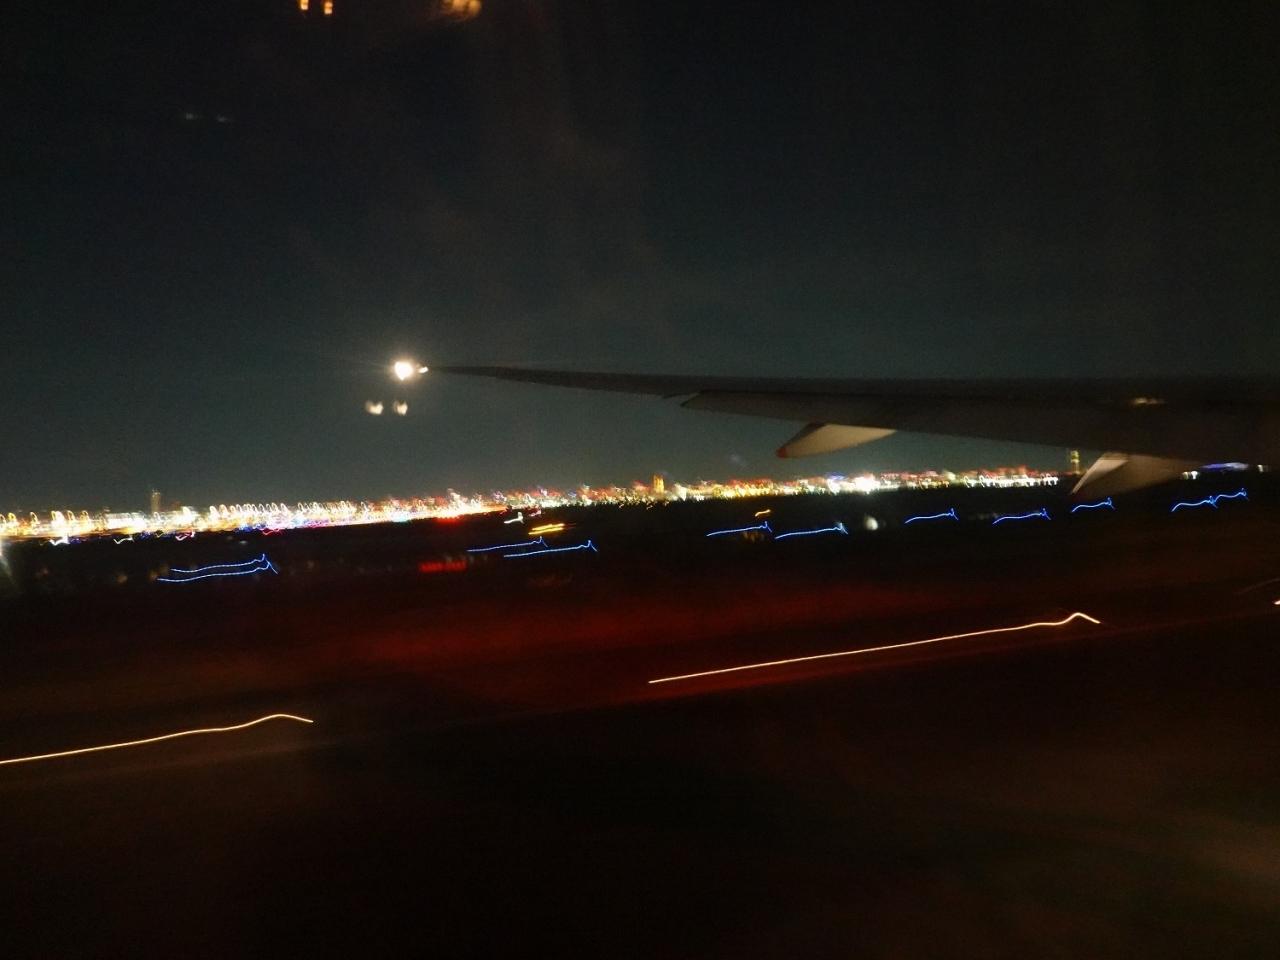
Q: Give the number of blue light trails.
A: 11